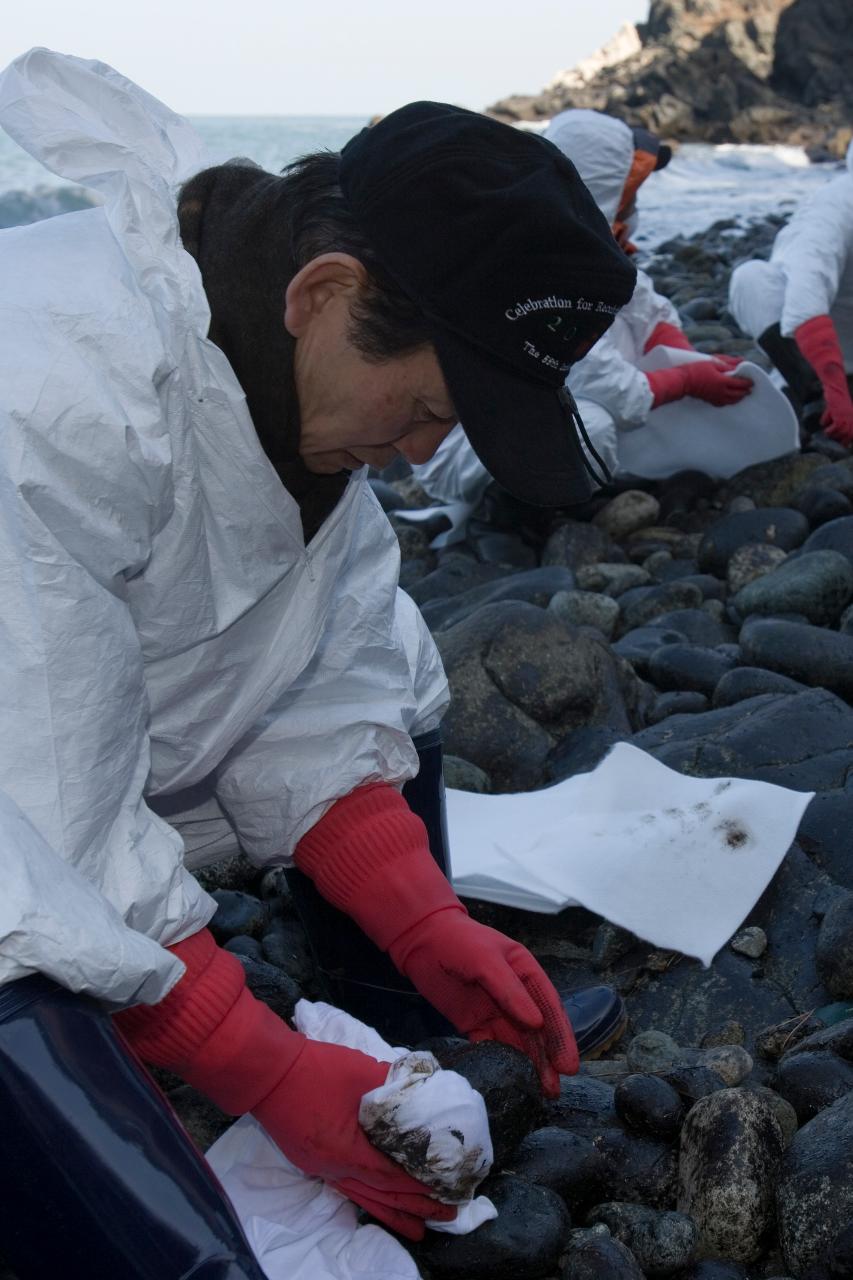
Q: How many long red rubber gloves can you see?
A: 5